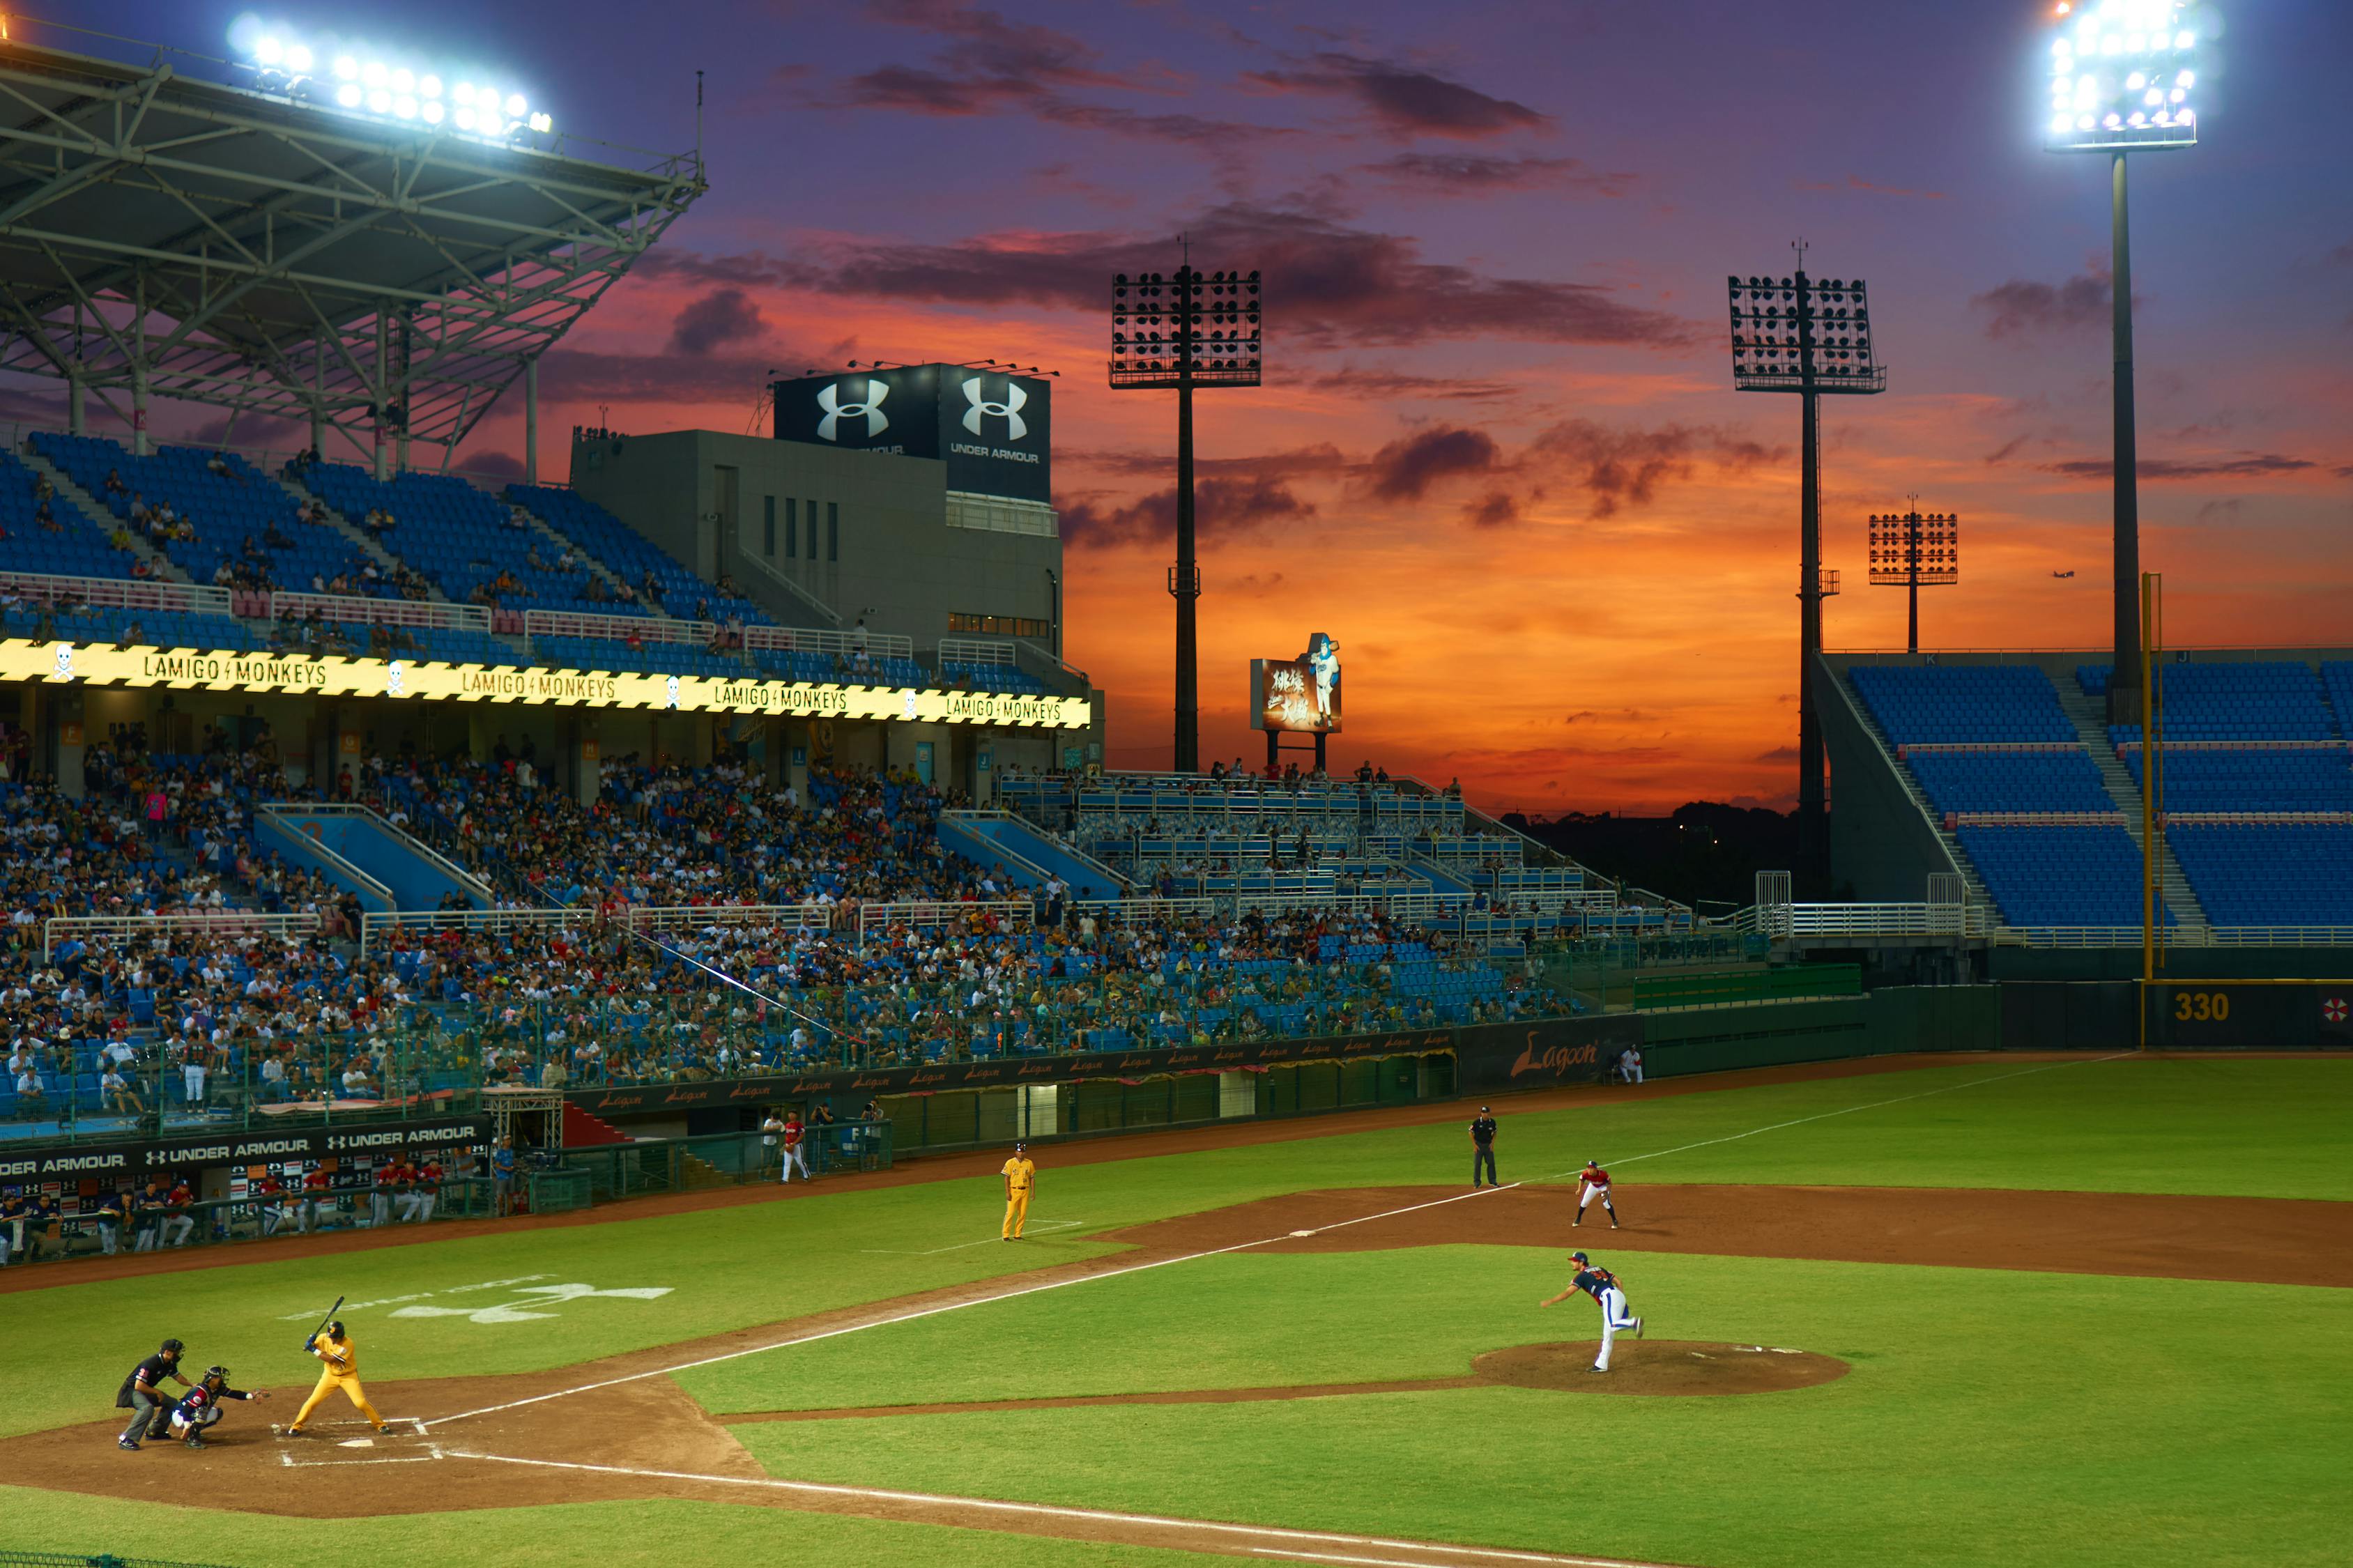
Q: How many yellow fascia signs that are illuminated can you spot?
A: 4